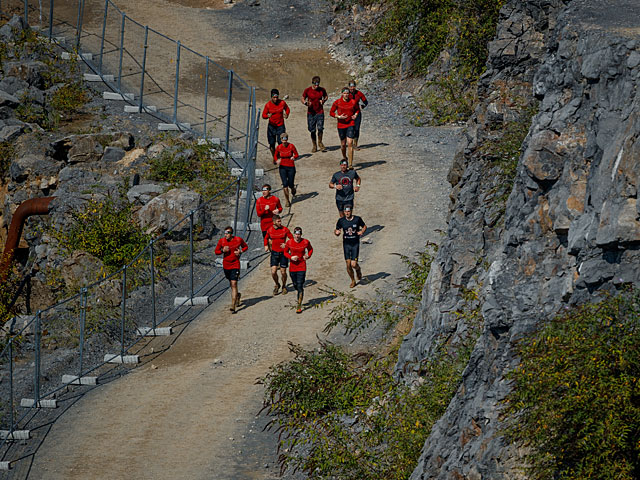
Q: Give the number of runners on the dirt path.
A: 11